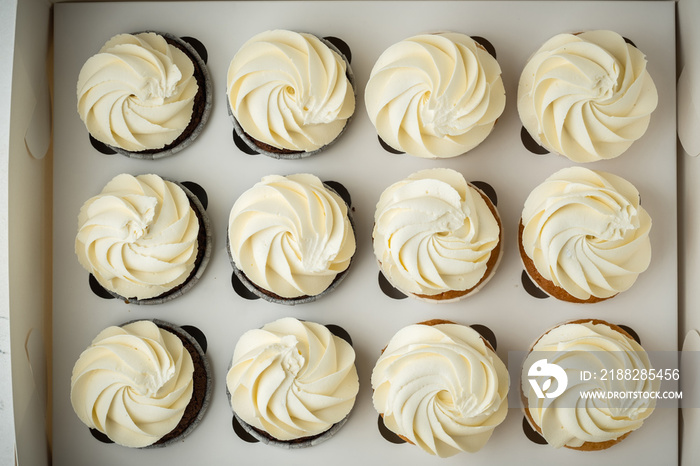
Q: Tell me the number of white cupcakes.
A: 12